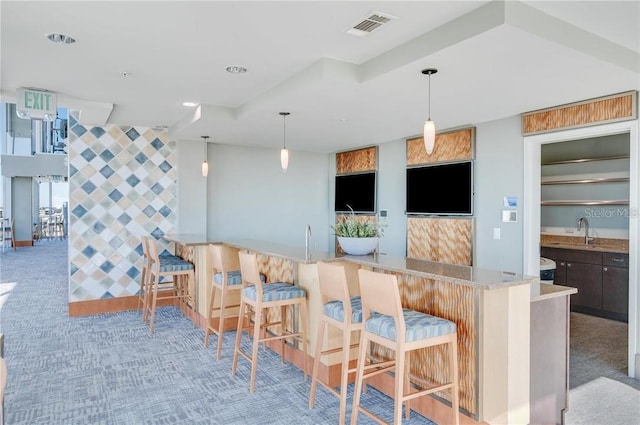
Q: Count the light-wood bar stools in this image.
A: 6